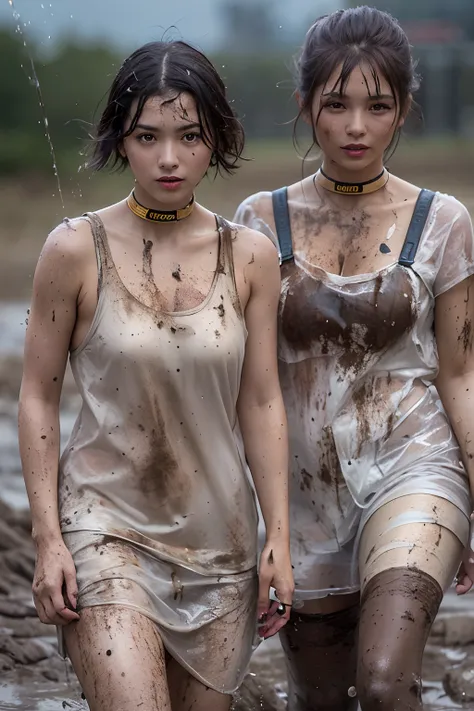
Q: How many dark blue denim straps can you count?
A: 2